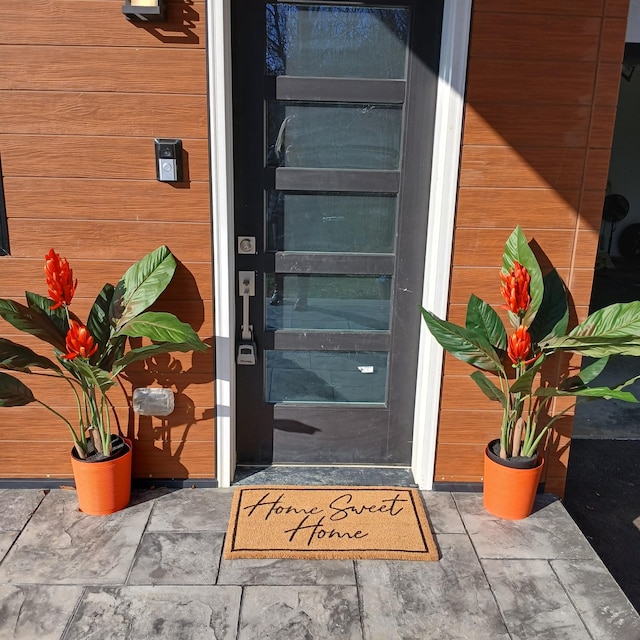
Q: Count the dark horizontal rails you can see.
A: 4